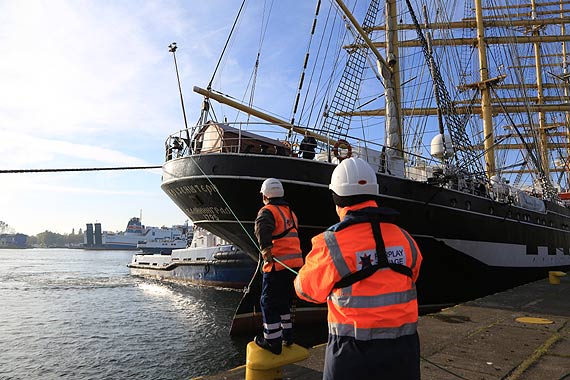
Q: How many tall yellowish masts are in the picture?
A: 4